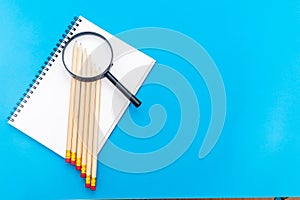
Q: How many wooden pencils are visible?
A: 6